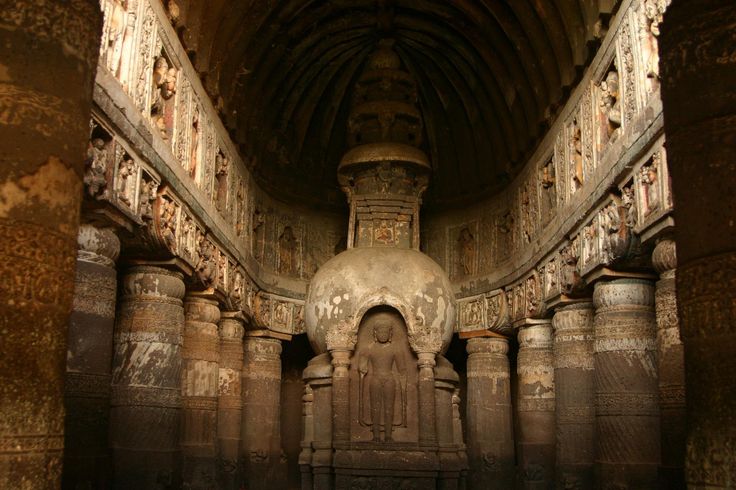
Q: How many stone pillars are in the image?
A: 12